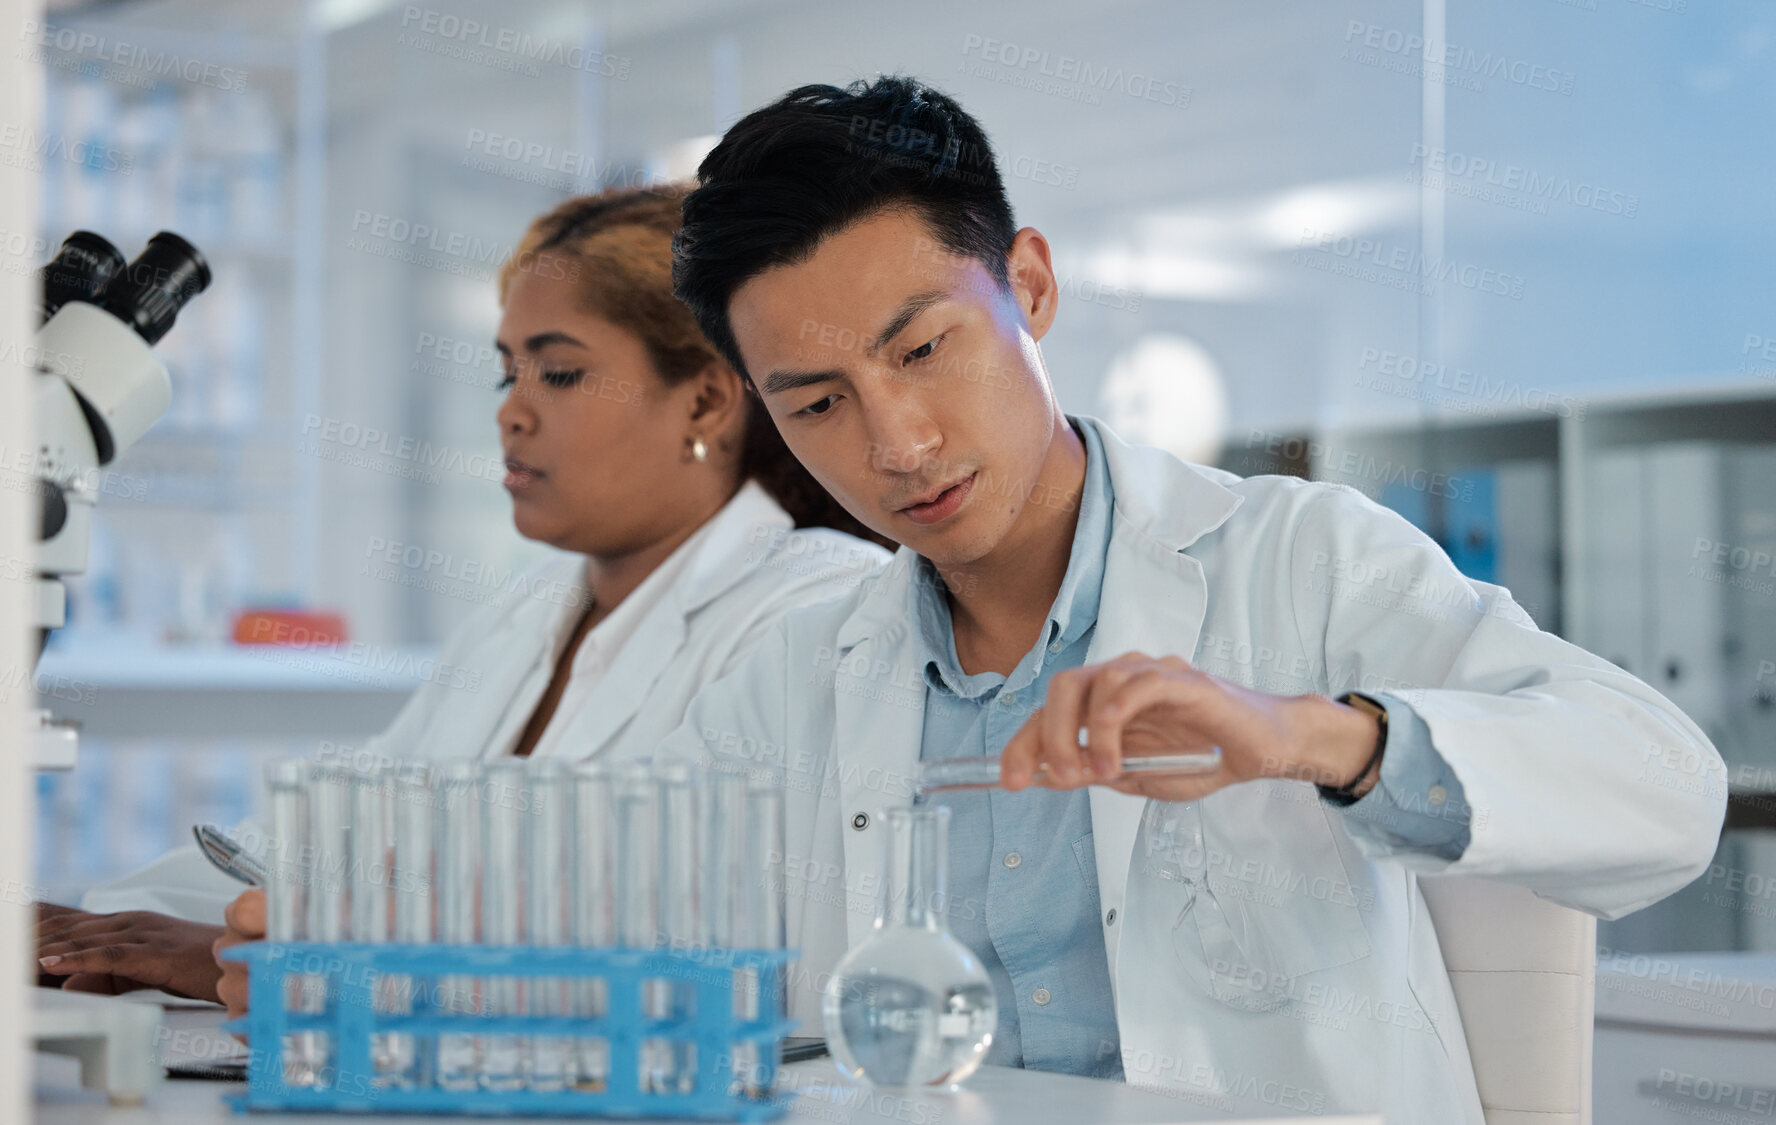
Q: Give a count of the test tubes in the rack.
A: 12